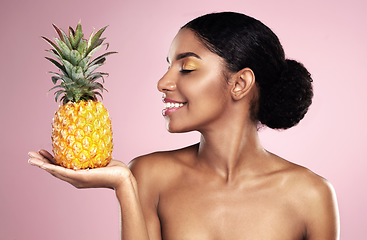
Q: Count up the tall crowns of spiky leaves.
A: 1